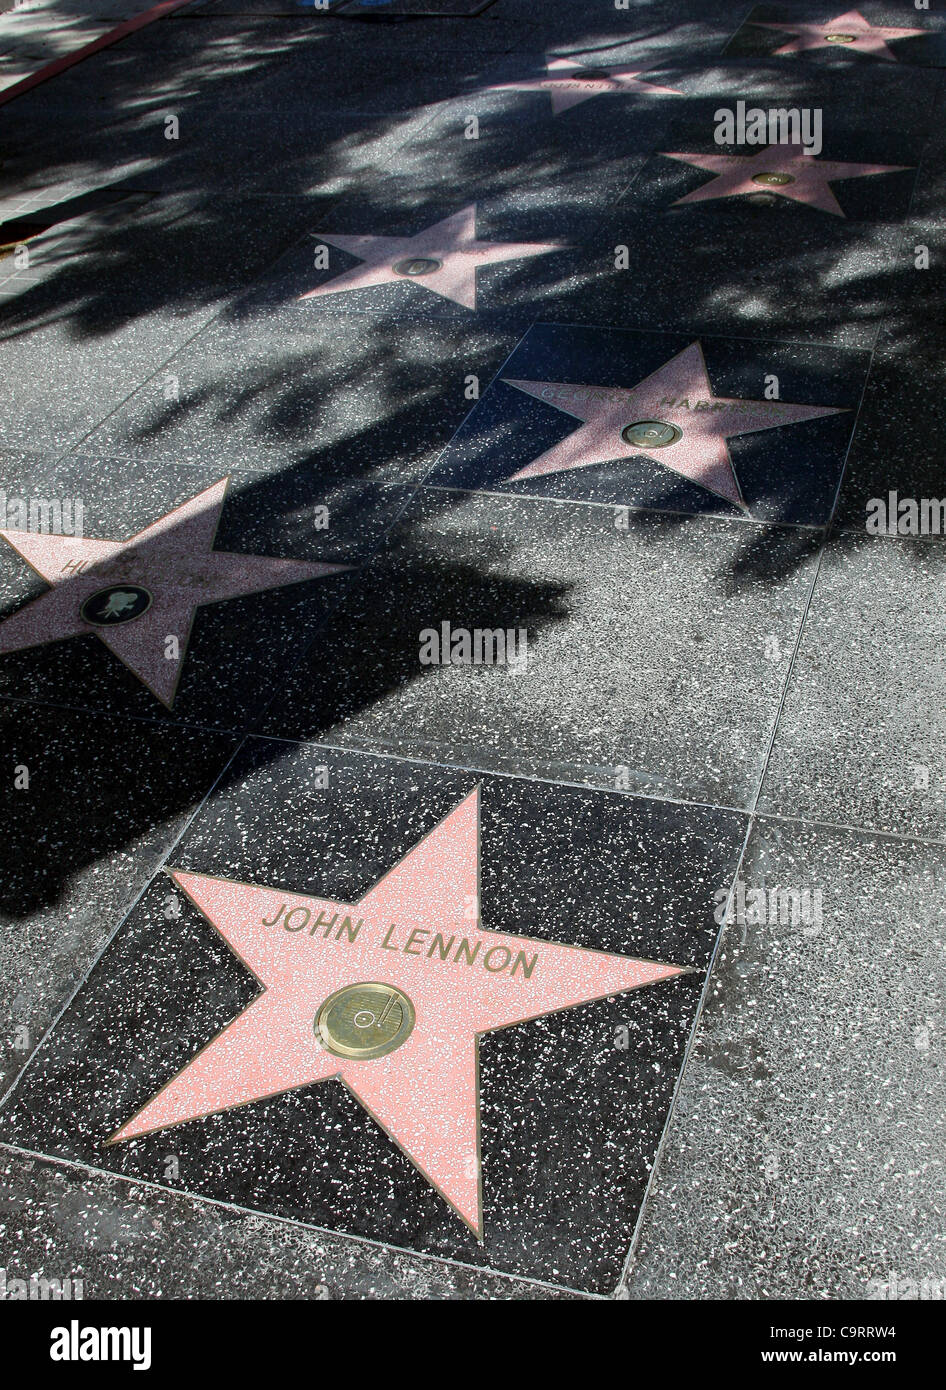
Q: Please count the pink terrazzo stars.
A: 7